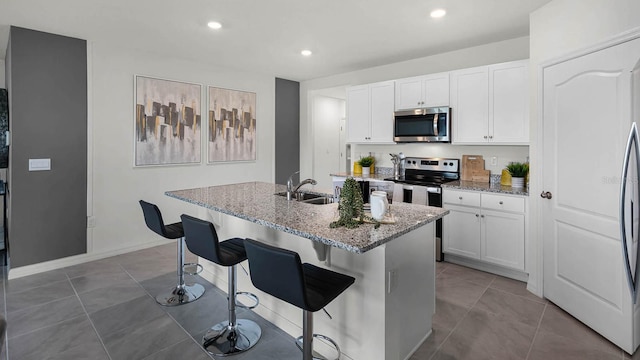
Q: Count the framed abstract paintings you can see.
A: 2